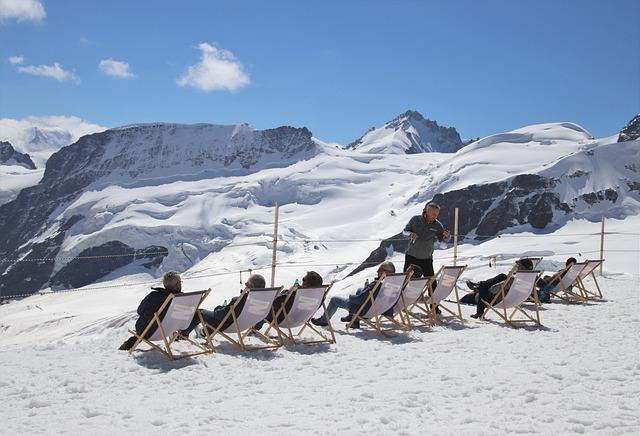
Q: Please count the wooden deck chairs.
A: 10